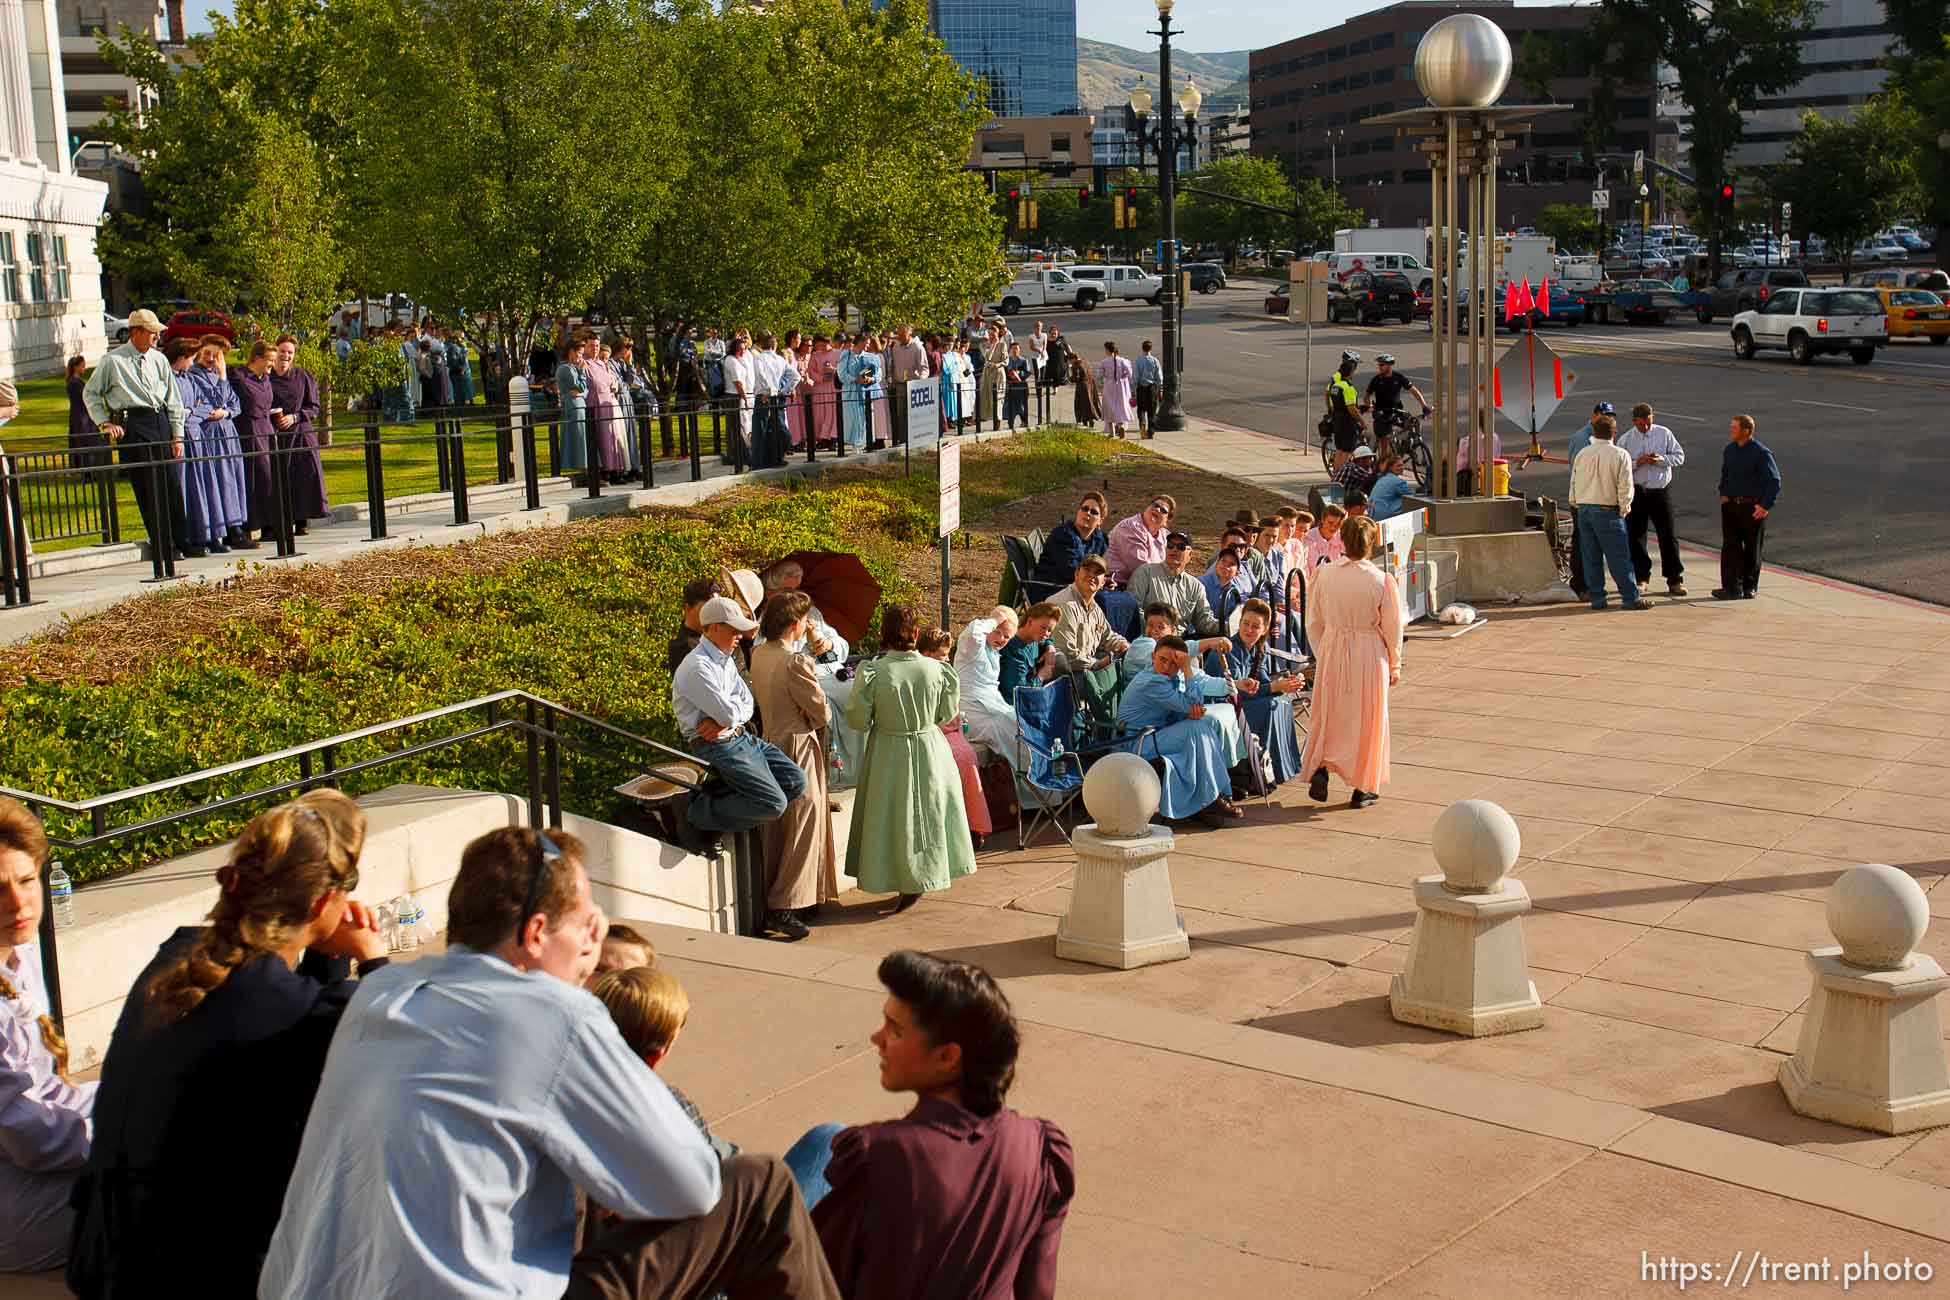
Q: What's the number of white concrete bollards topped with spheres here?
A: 3